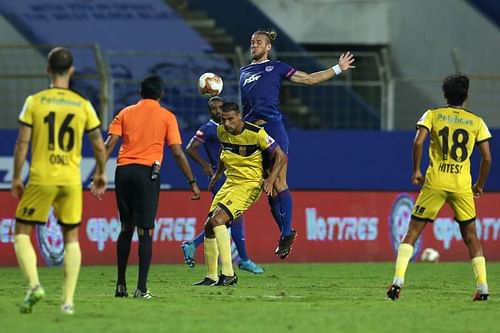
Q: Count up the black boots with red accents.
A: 2